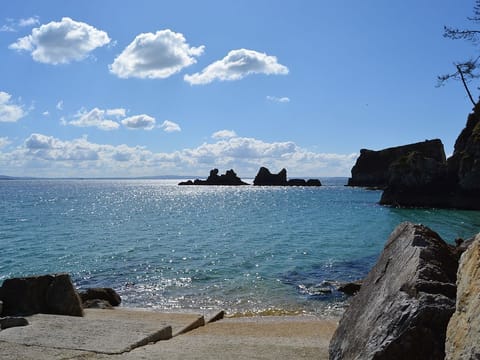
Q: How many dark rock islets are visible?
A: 2